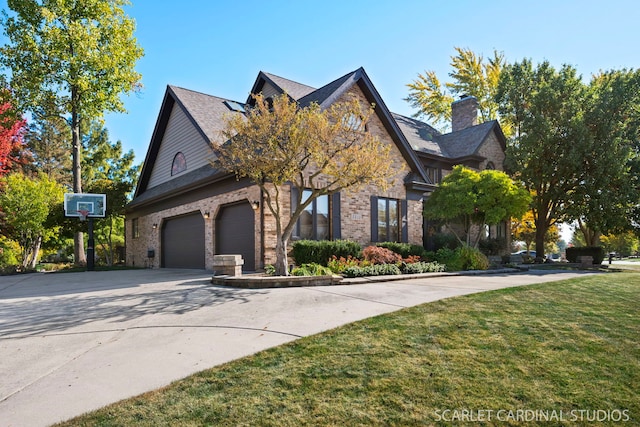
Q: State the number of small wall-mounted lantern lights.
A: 3